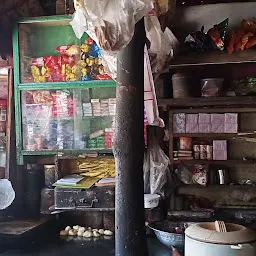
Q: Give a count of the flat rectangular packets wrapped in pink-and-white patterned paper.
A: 12